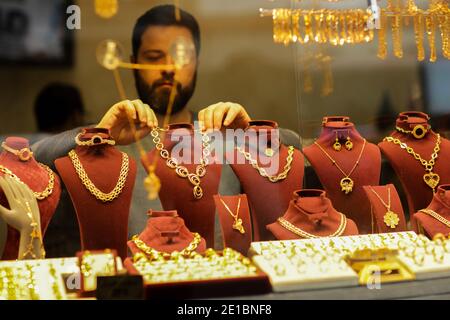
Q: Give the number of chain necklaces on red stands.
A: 11